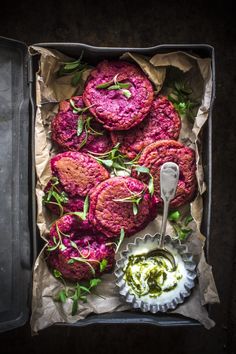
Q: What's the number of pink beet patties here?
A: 7